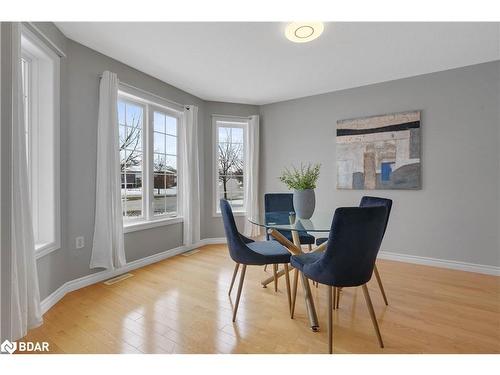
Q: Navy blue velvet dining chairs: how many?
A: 4